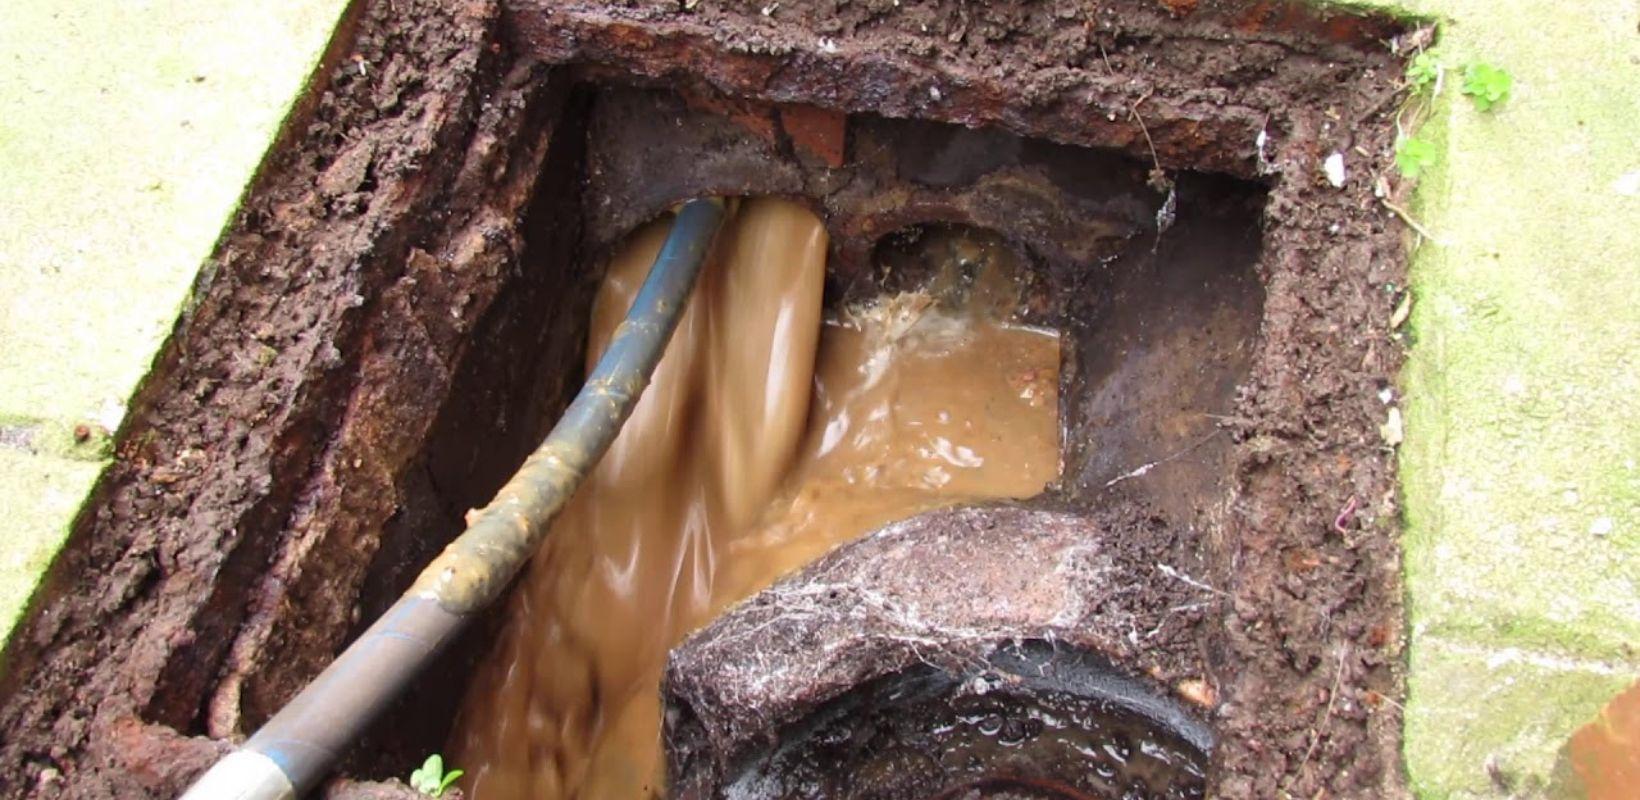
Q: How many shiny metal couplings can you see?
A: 1